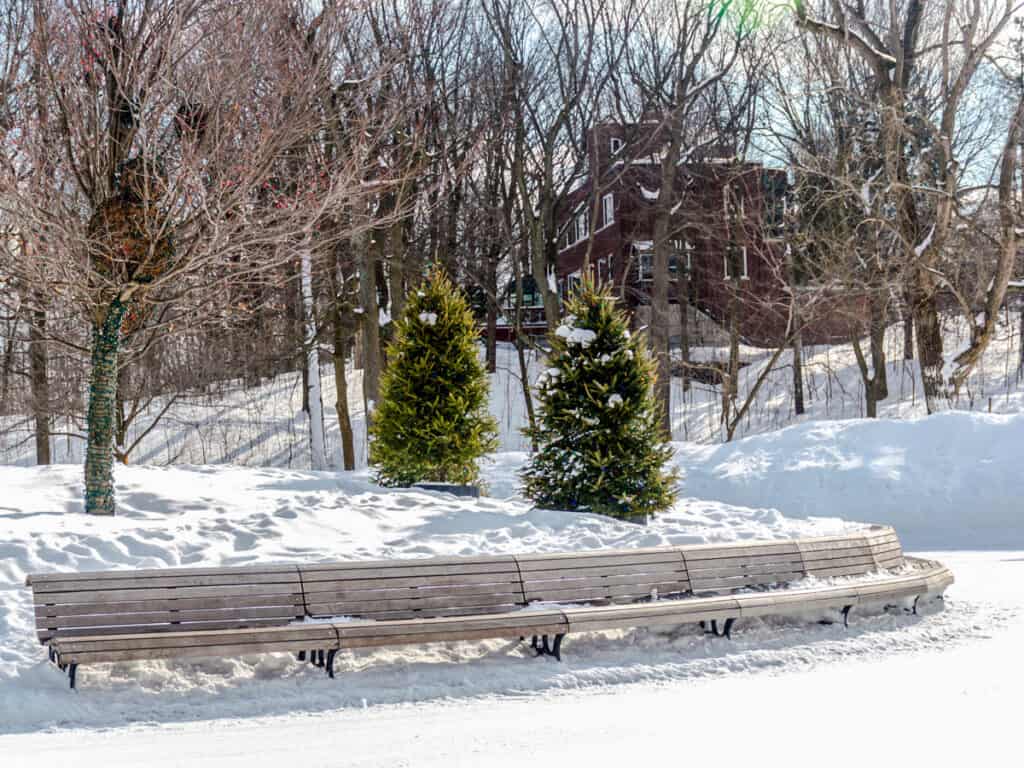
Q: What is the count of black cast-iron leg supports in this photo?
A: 6